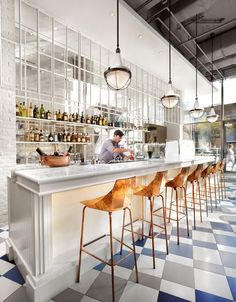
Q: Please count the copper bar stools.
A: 7